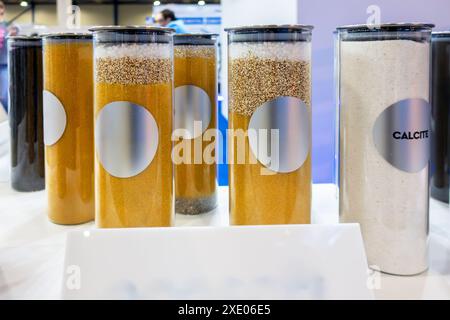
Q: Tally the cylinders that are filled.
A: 7